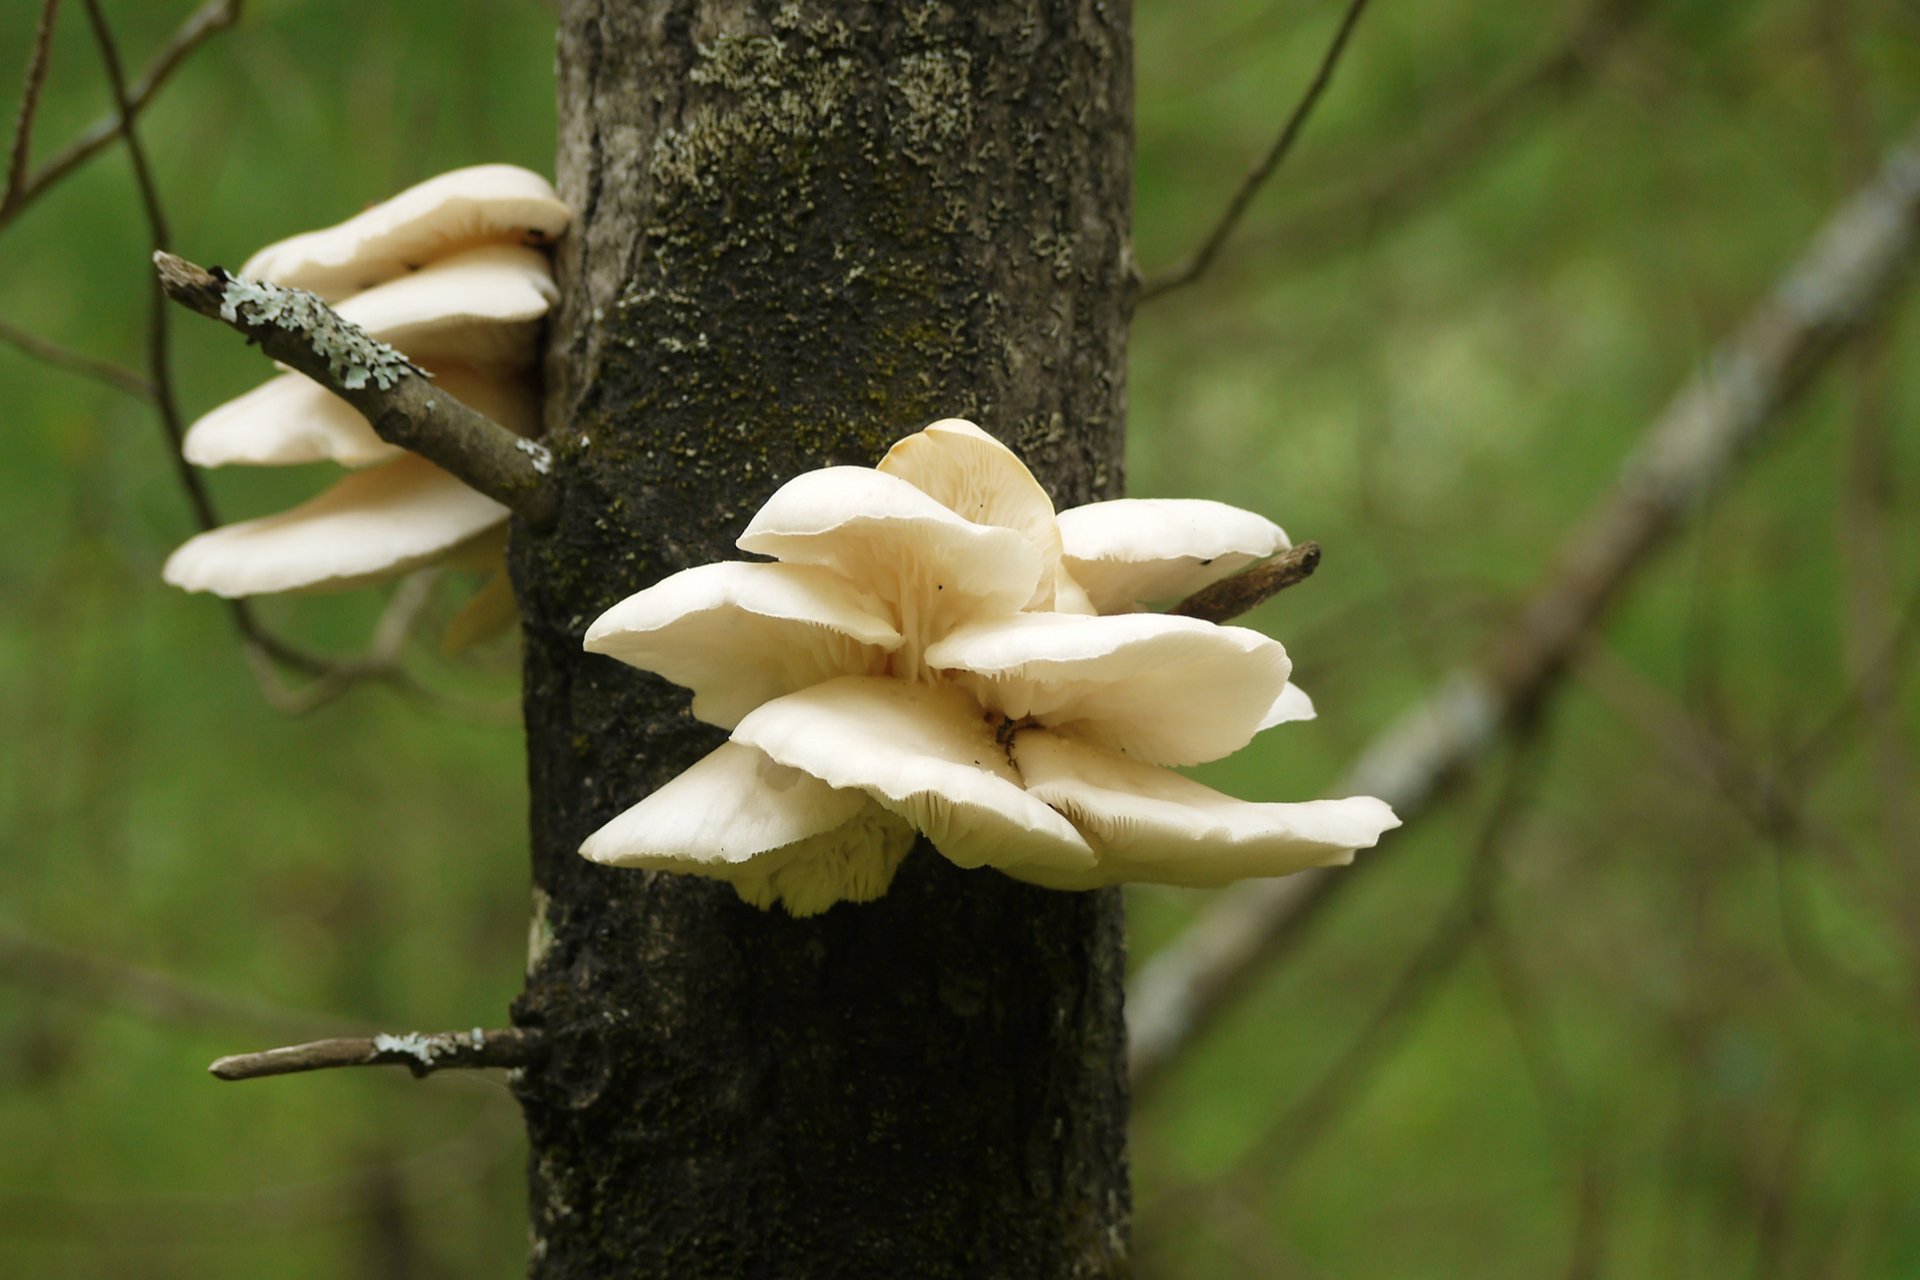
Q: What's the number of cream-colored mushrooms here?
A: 13